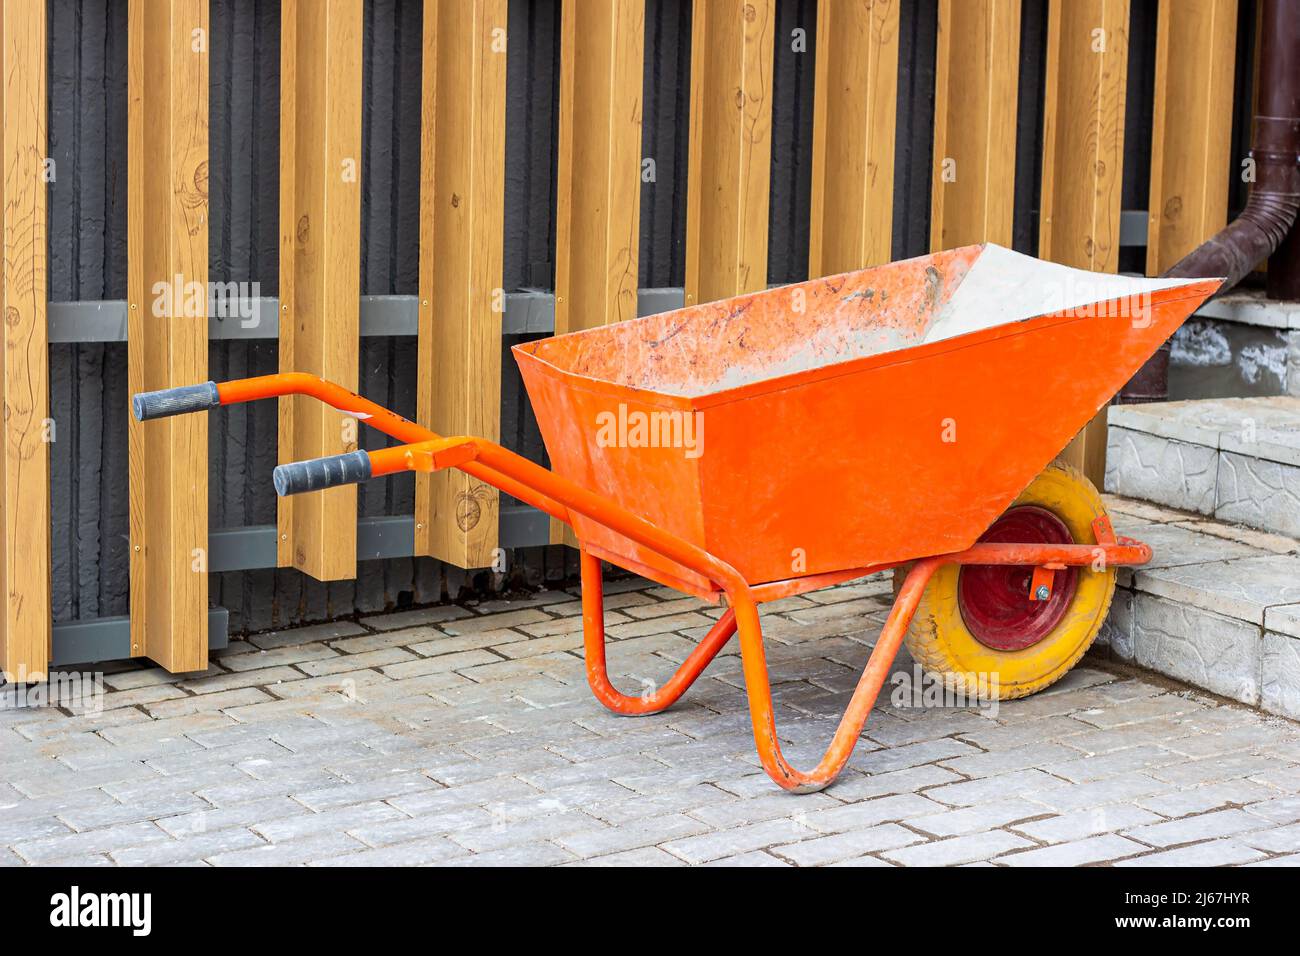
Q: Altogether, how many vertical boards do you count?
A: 10